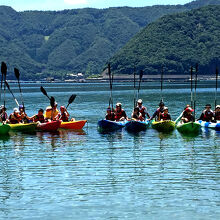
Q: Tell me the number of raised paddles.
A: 15